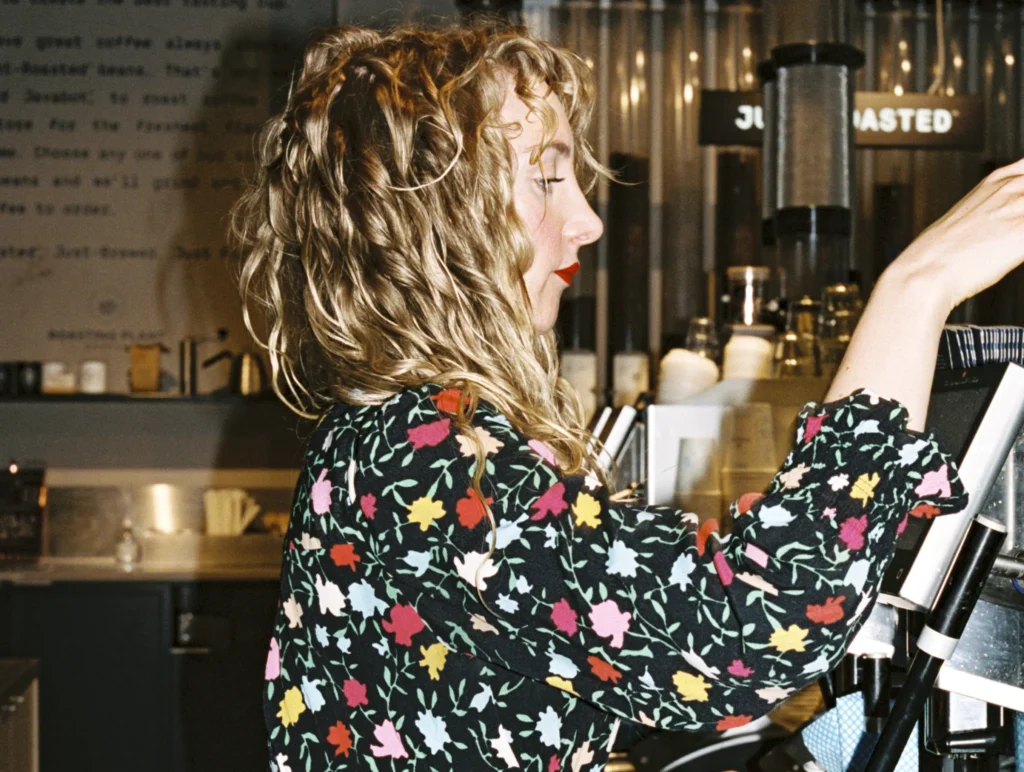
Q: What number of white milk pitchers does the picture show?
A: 0